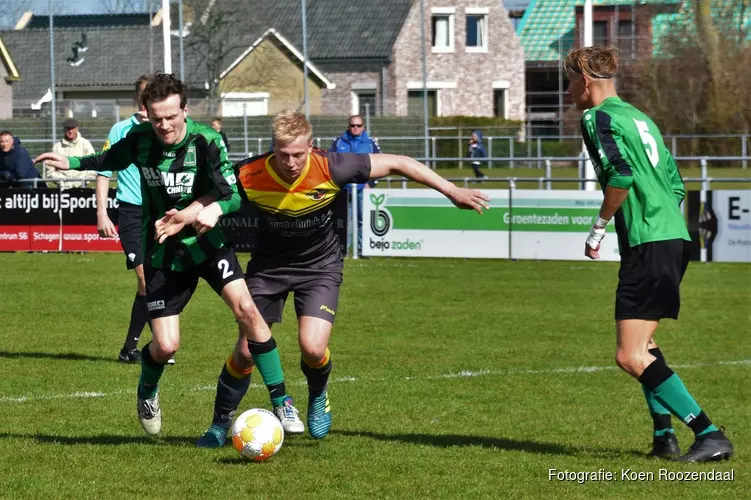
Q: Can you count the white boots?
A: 2